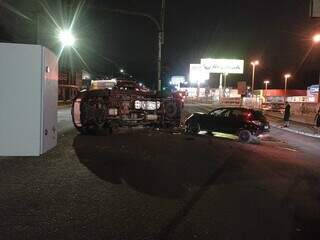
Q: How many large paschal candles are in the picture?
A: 0